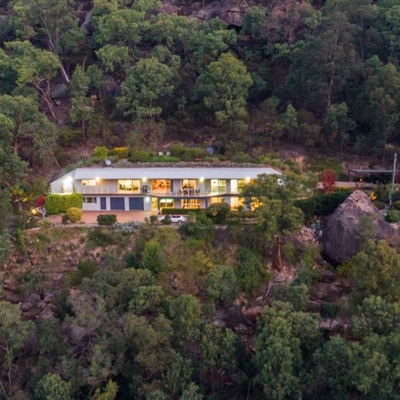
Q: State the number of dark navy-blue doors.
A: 3